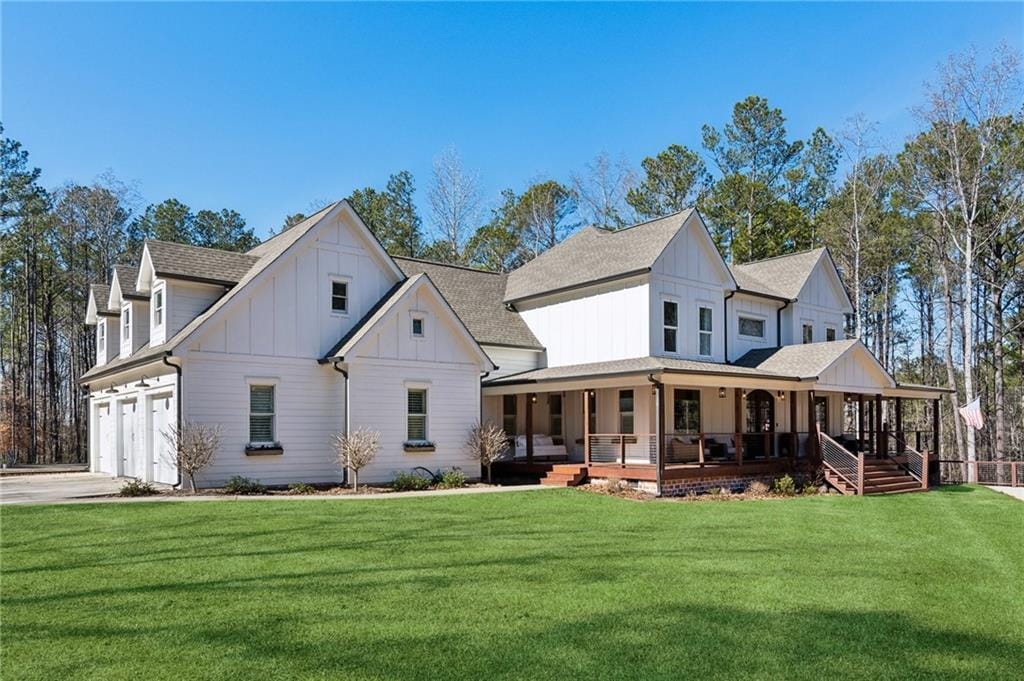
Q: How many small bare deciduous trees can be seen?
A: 3